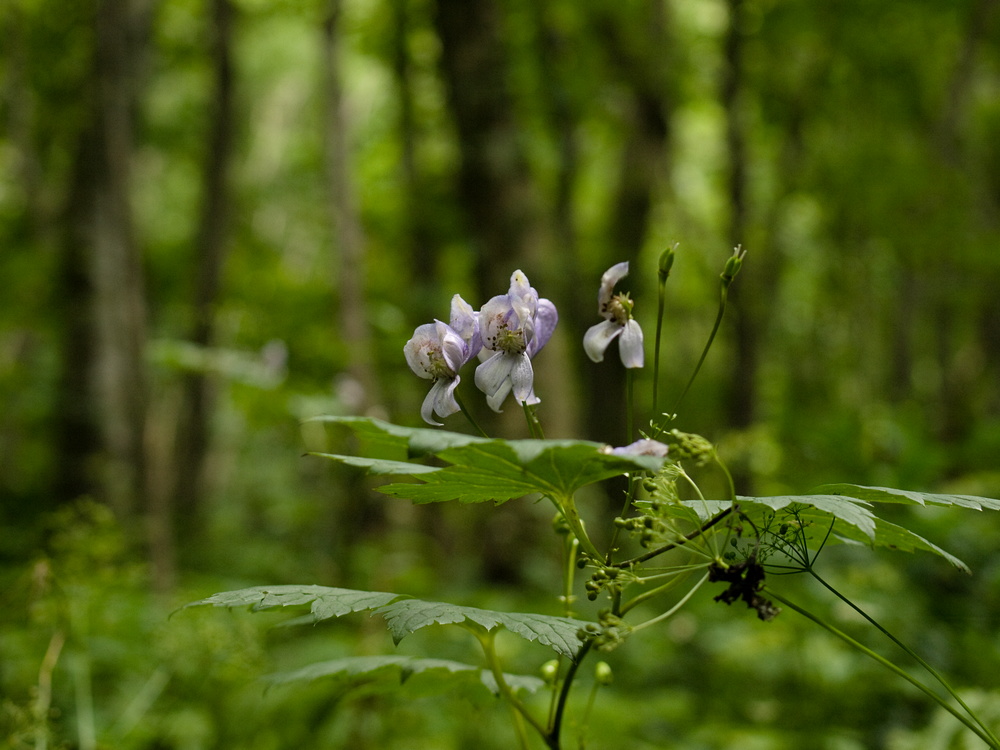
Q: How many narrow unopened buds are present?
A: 2